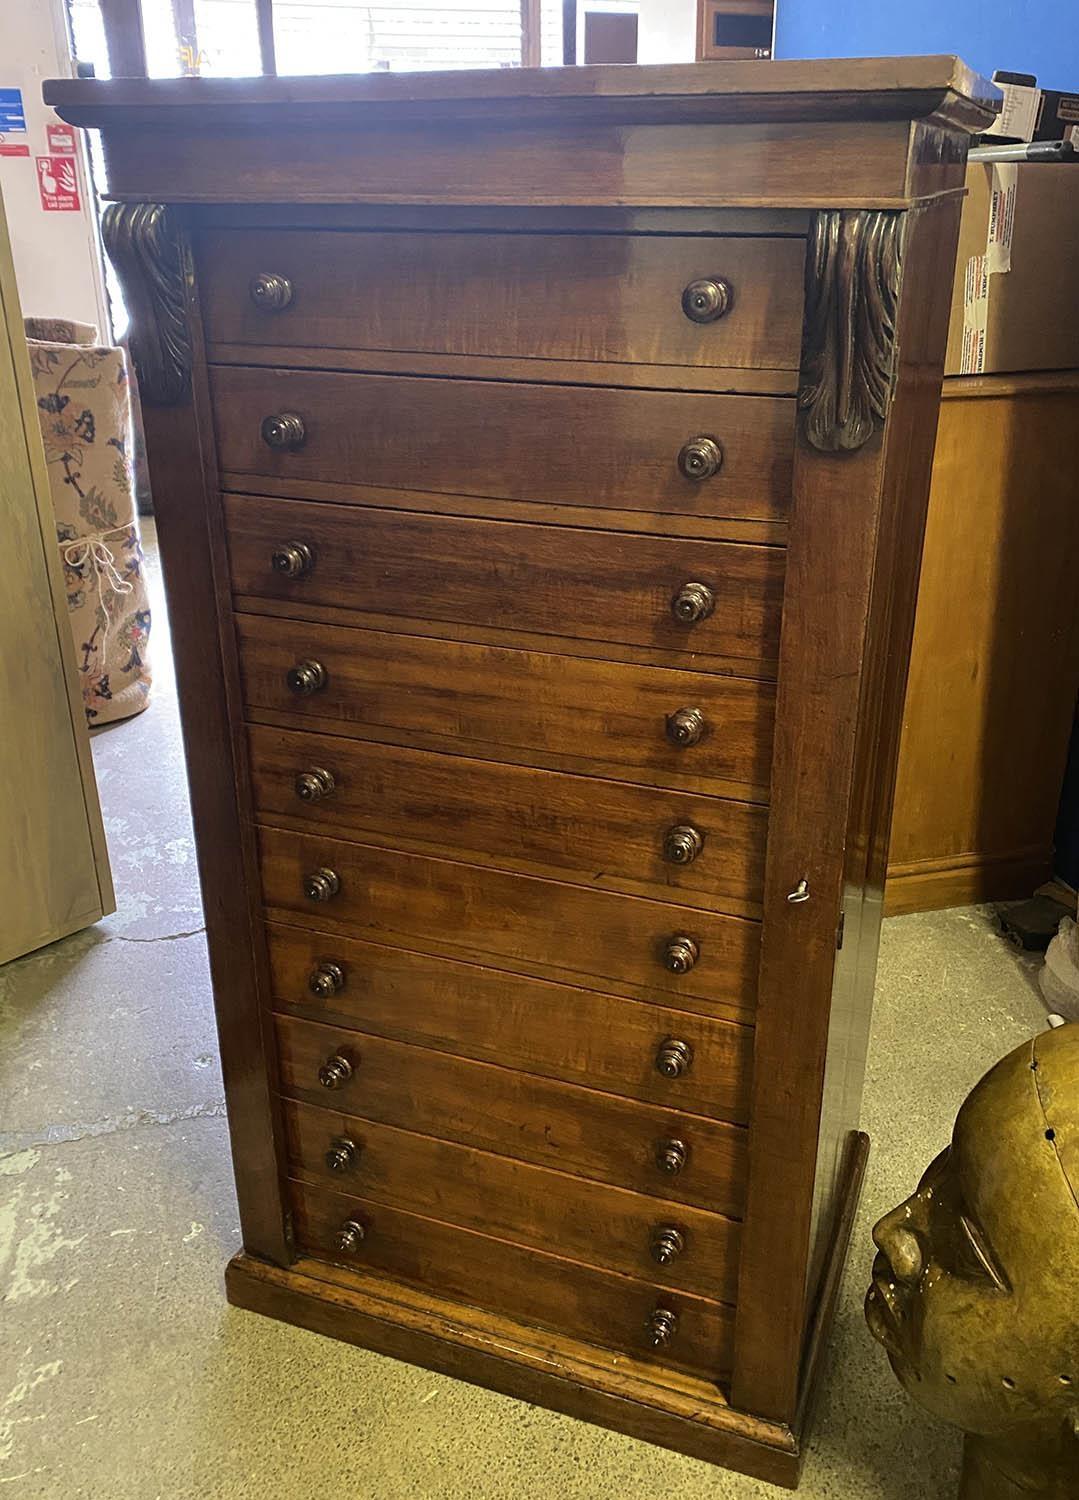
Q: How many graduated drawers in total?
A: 10